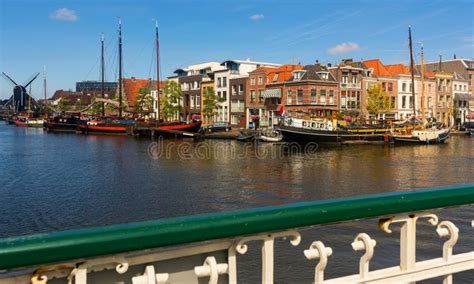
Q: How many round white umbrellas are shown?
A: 0